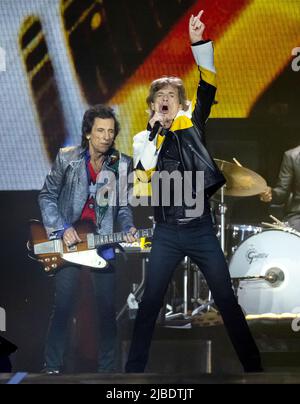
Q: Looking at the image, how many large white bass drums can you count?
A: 1